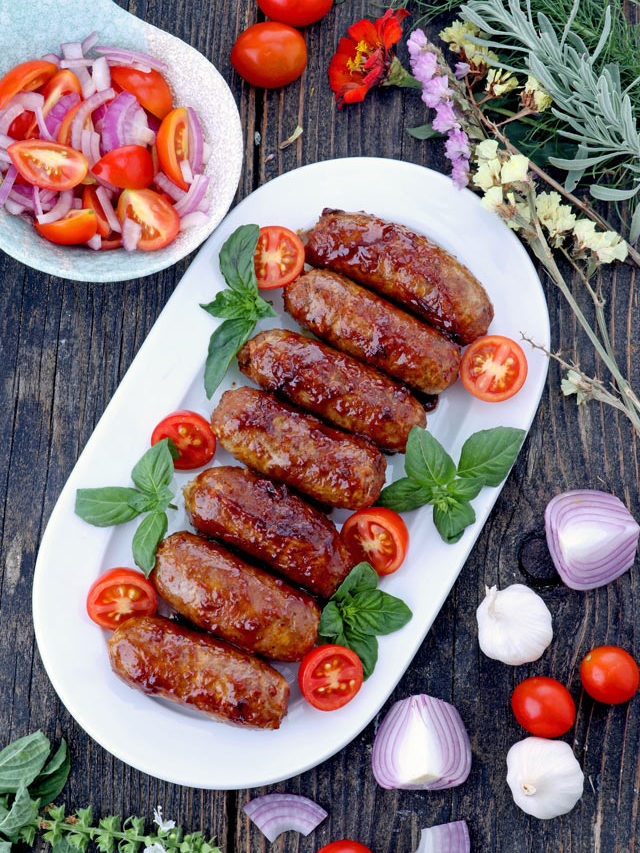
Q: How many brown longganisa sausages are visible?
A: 7